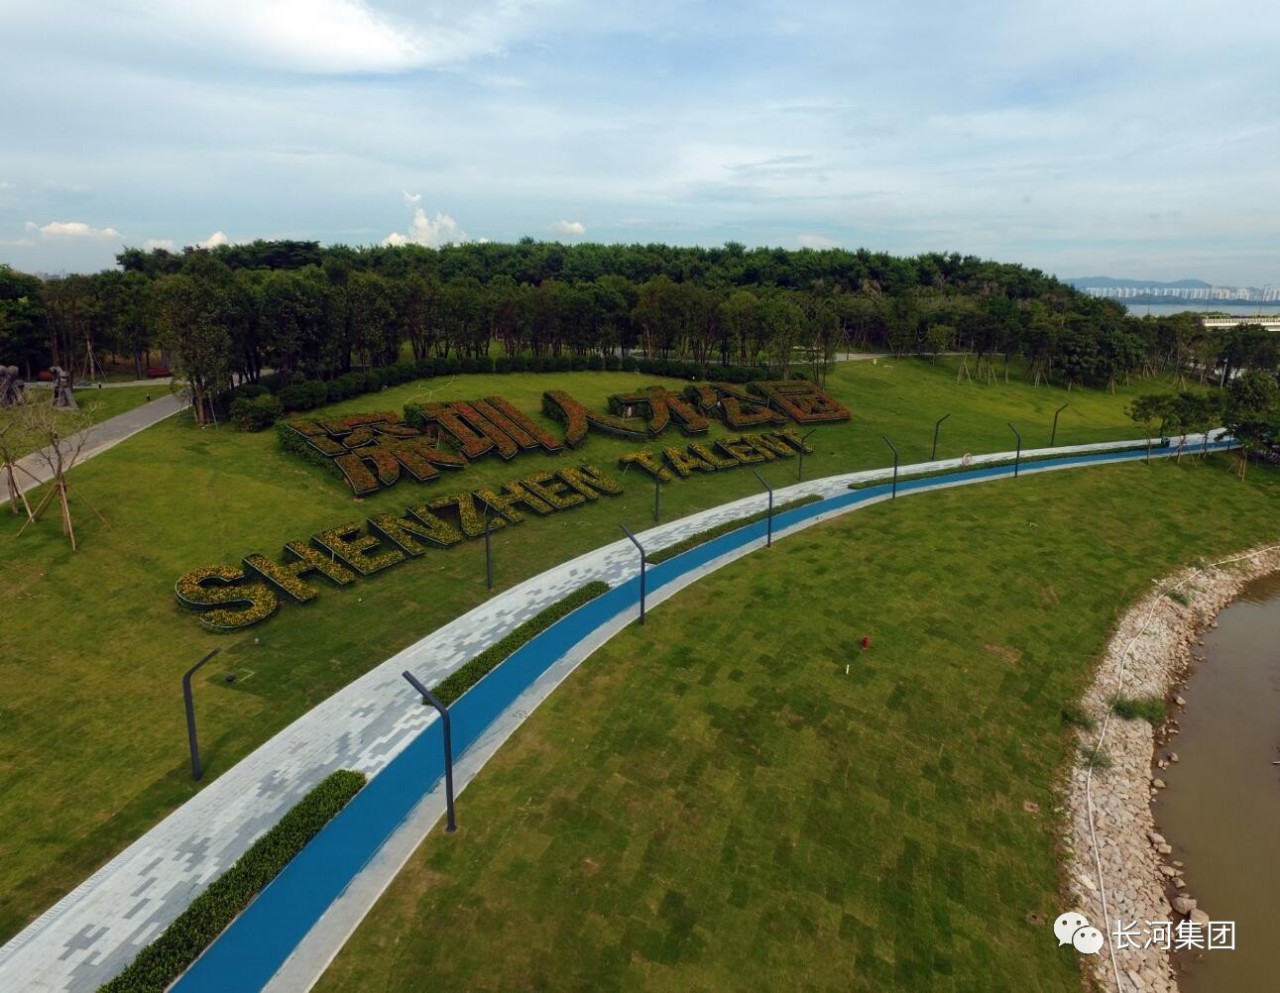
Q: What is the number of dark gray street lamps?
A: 11